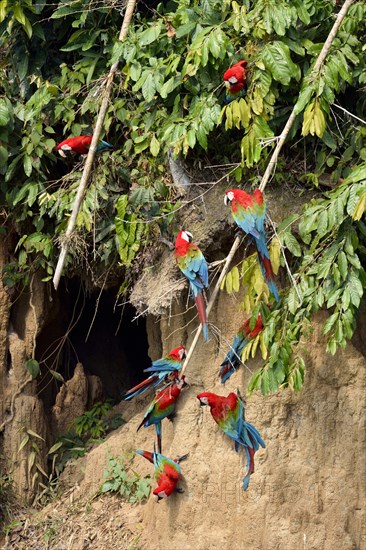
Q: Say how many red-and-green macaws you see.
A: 9